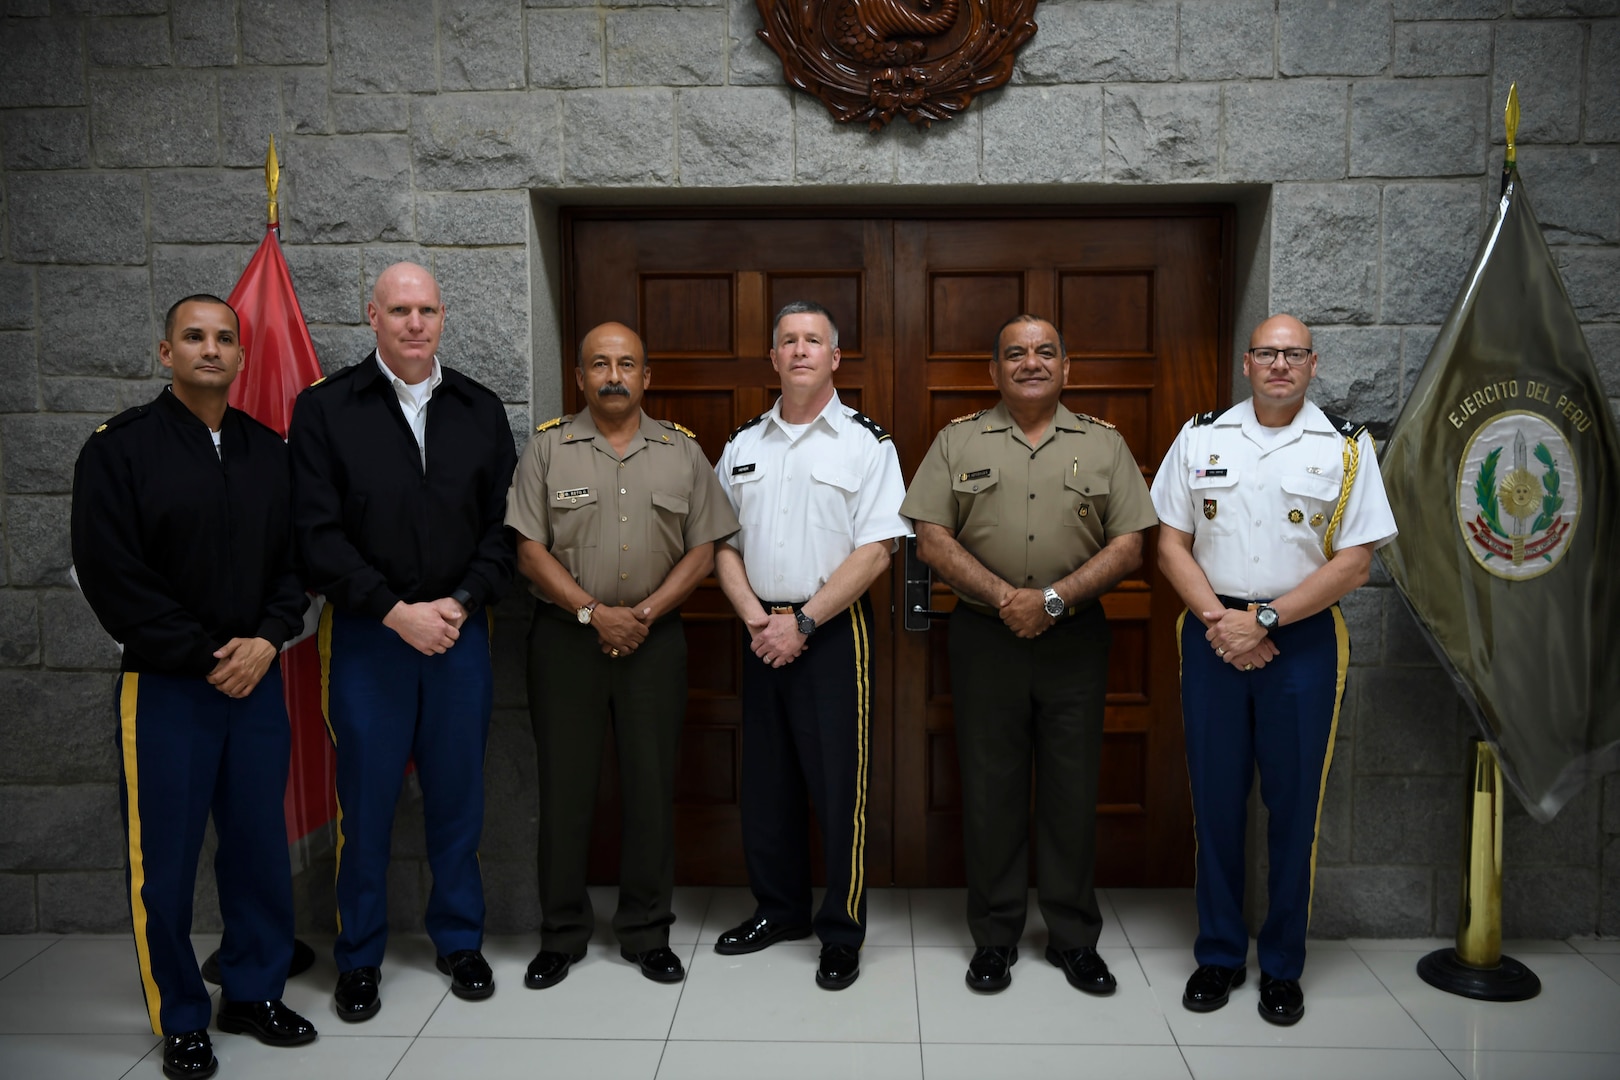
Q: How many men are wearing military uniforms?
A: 6